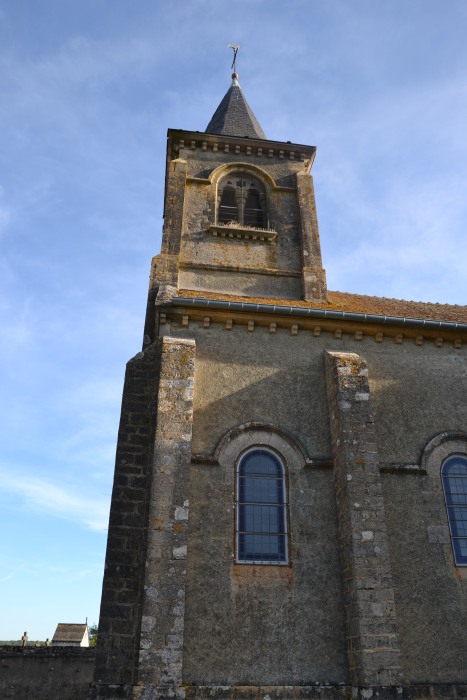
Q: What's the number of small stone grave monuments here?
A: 3